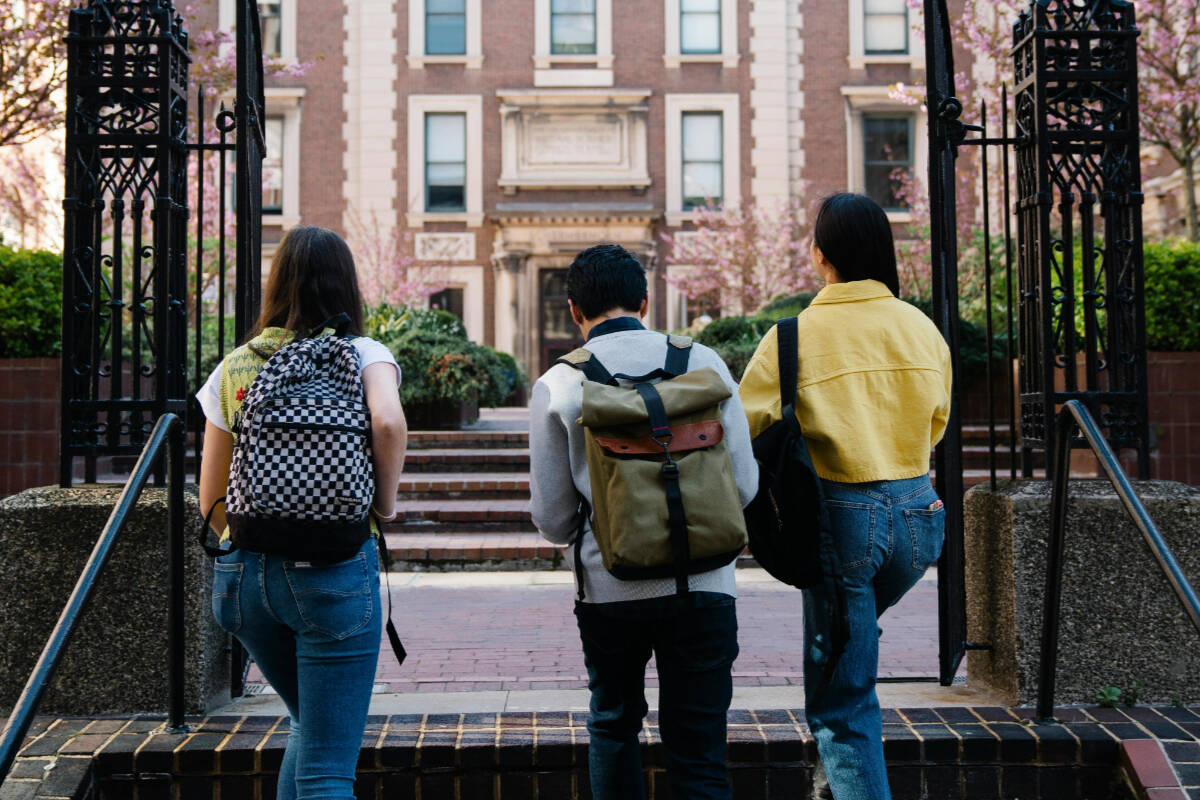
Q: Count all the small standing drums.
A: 0